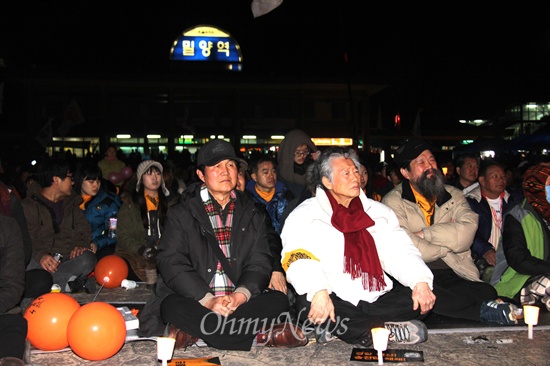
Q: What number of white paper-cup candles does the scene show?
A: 3